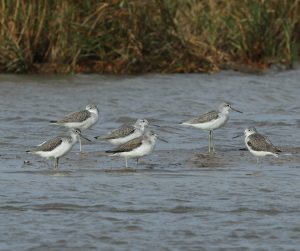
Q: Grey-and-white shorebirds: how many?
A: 6